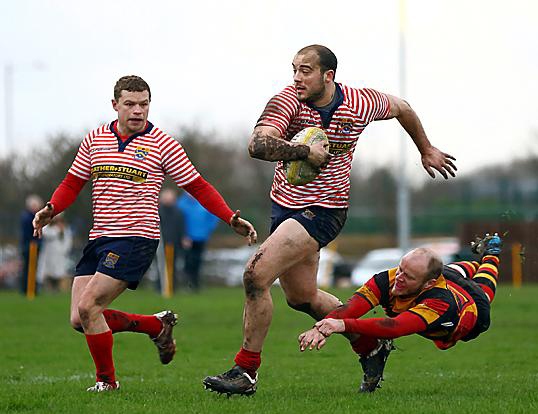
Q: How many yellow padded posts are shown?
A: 3